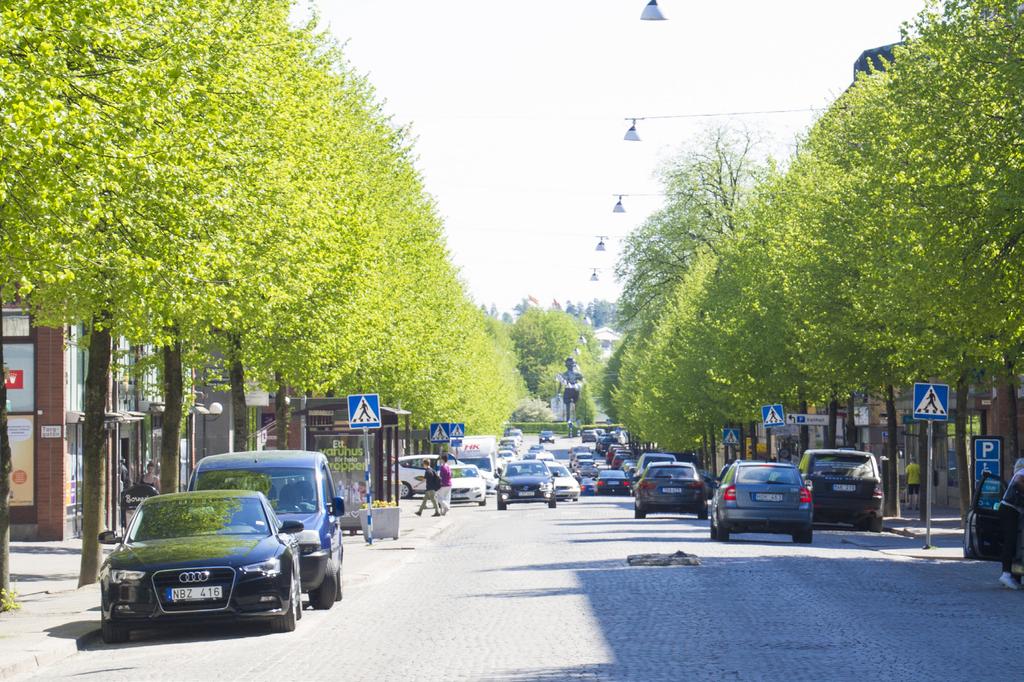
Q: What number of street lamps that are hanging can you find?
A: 5